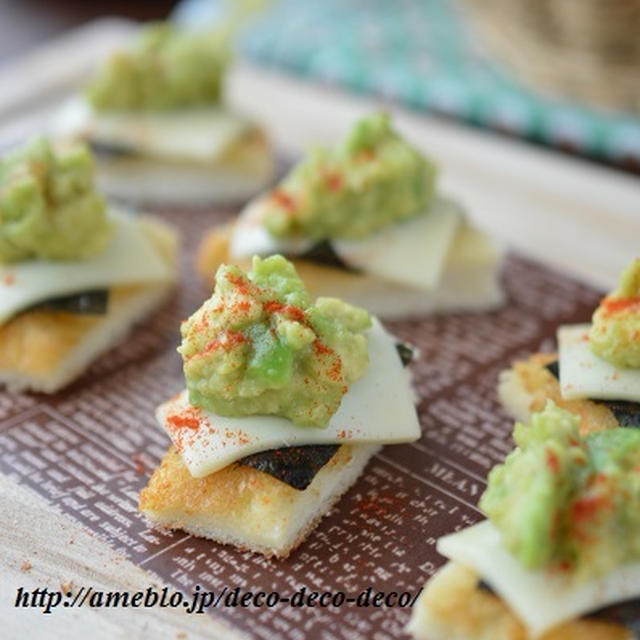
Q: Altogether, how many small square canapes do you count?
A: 6